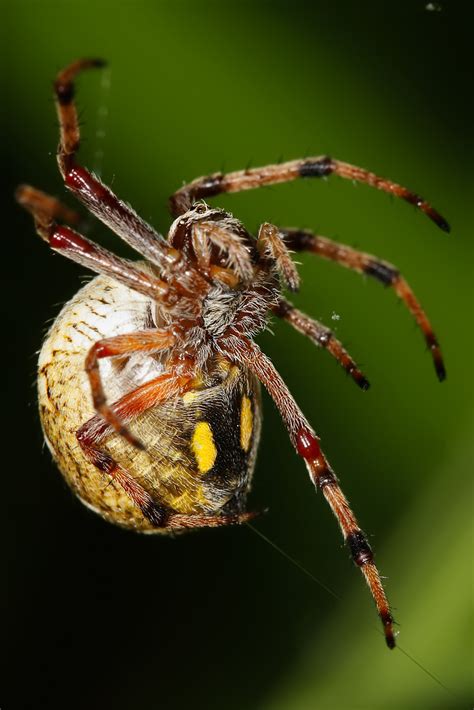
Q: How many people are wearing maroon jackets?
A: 0